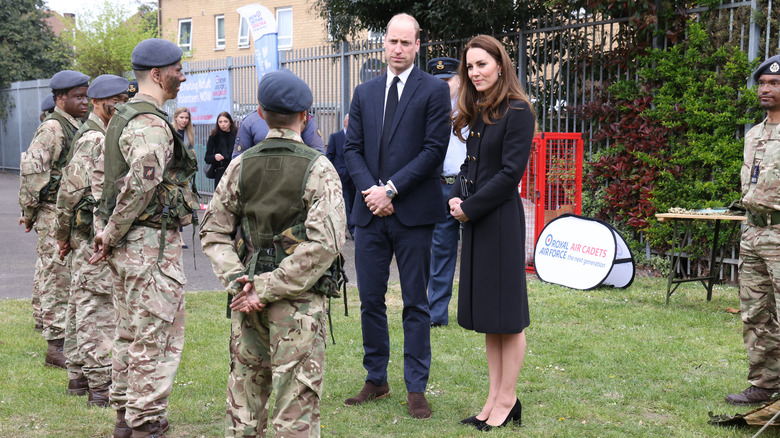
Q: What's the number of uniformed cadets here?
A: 6